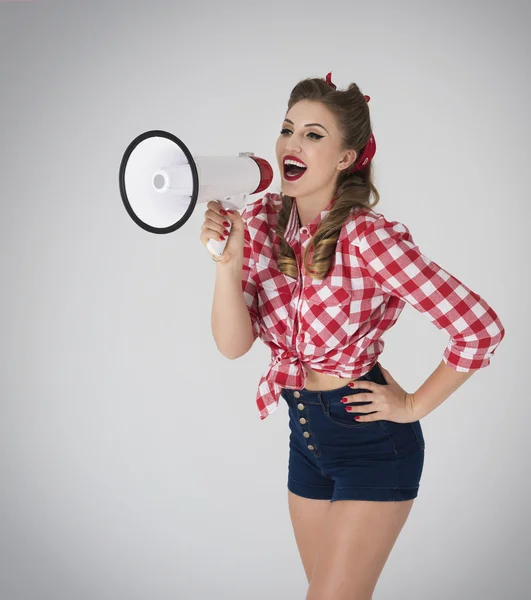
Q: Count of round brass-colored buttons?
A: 5